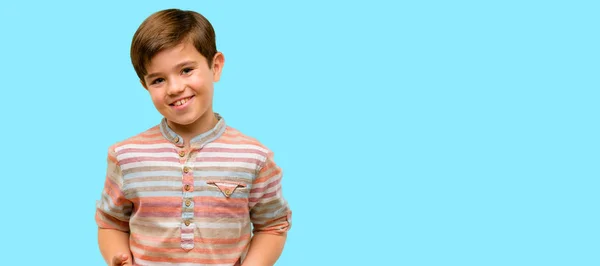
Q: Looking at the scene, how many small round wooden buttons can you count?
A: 7